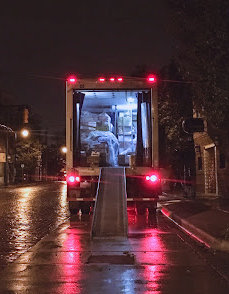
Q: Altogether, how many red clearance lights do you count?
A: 5